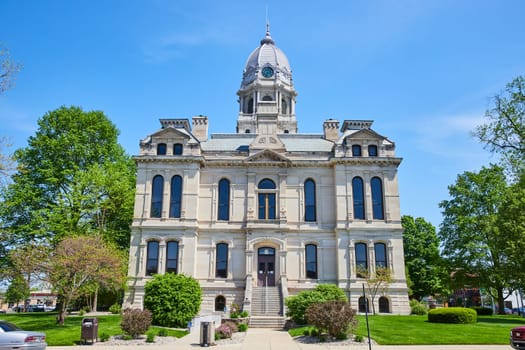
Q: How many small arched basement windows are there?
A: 3